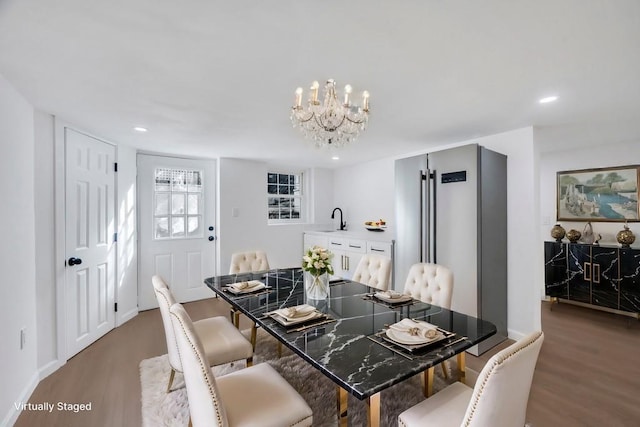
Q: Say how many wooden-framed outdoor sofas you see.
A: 0